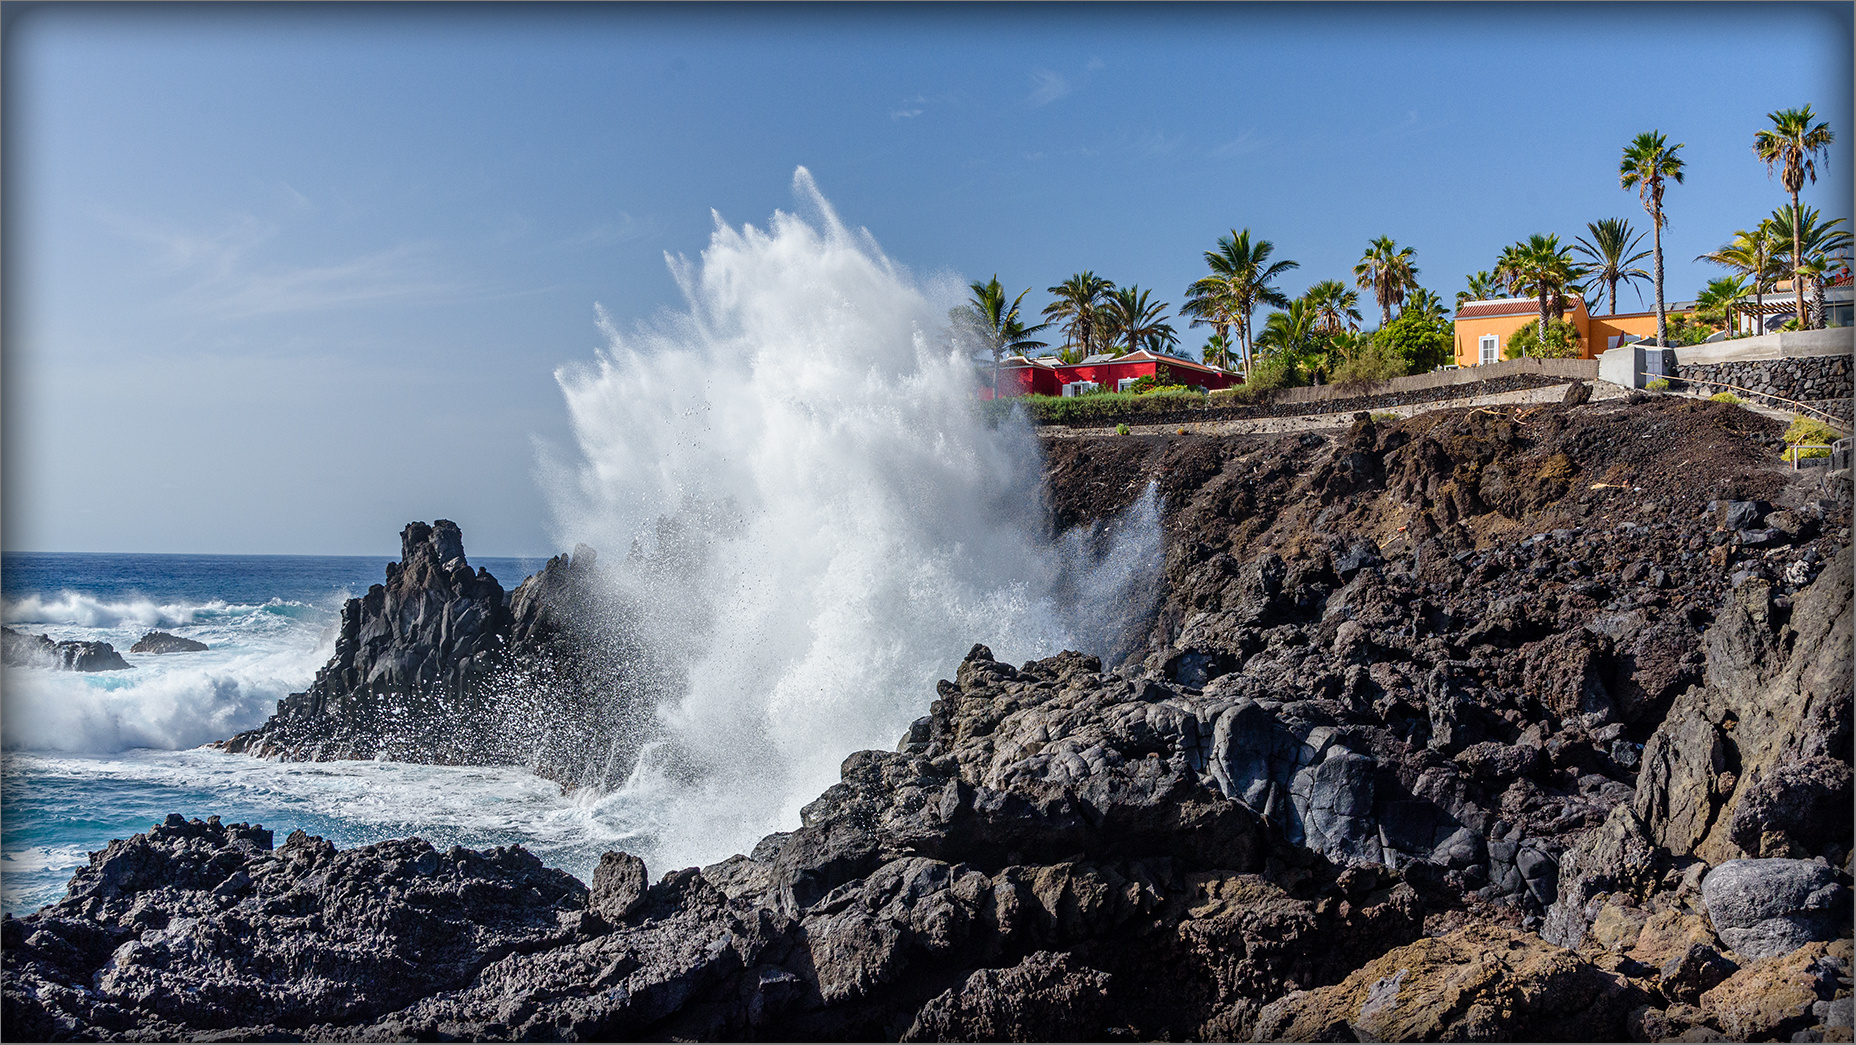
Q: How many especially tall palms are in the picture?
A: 2